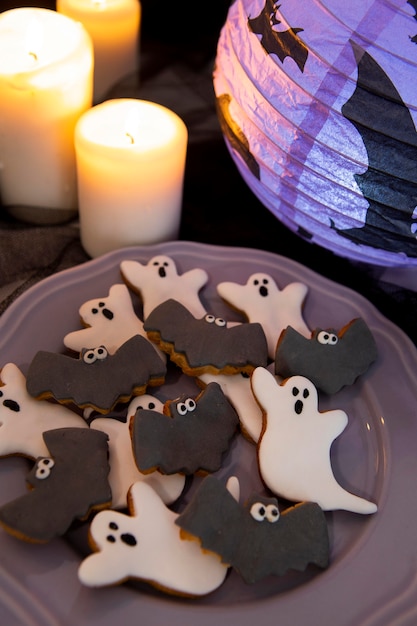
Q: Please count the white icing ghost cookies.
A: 8